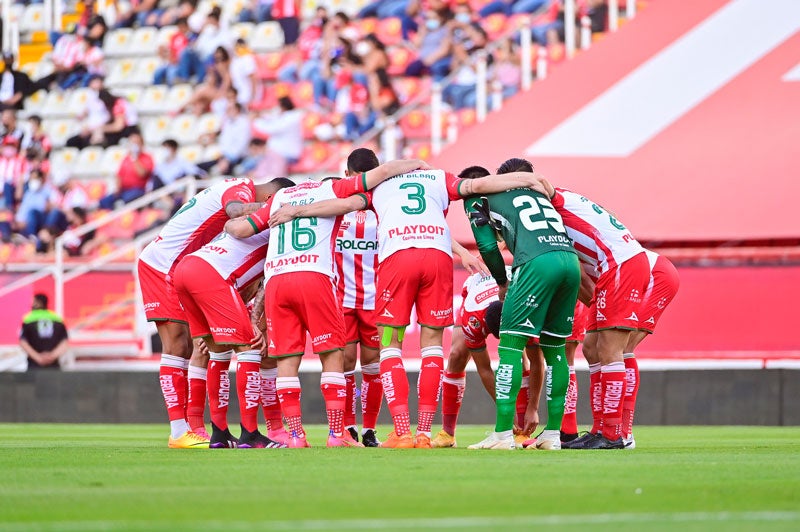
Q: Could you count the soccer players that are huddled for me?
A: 11